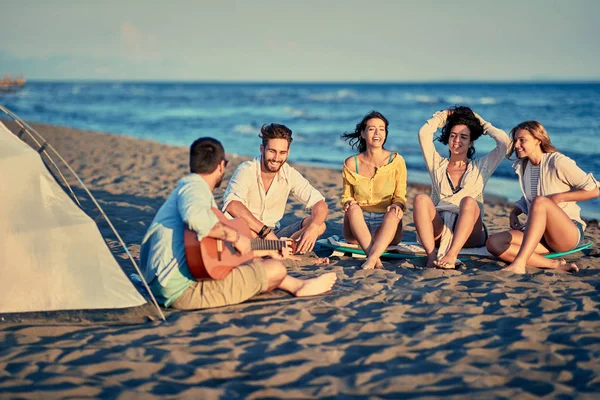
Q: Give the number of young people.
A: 5